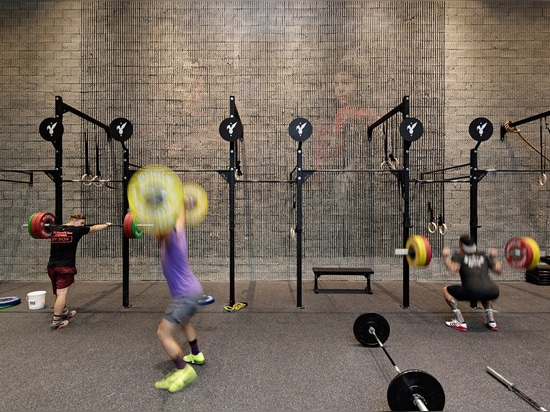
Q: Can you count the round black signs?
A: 6